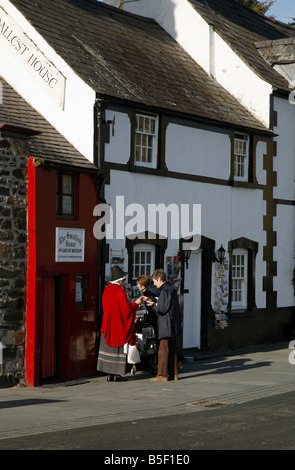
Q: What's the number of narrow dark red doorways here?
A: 1